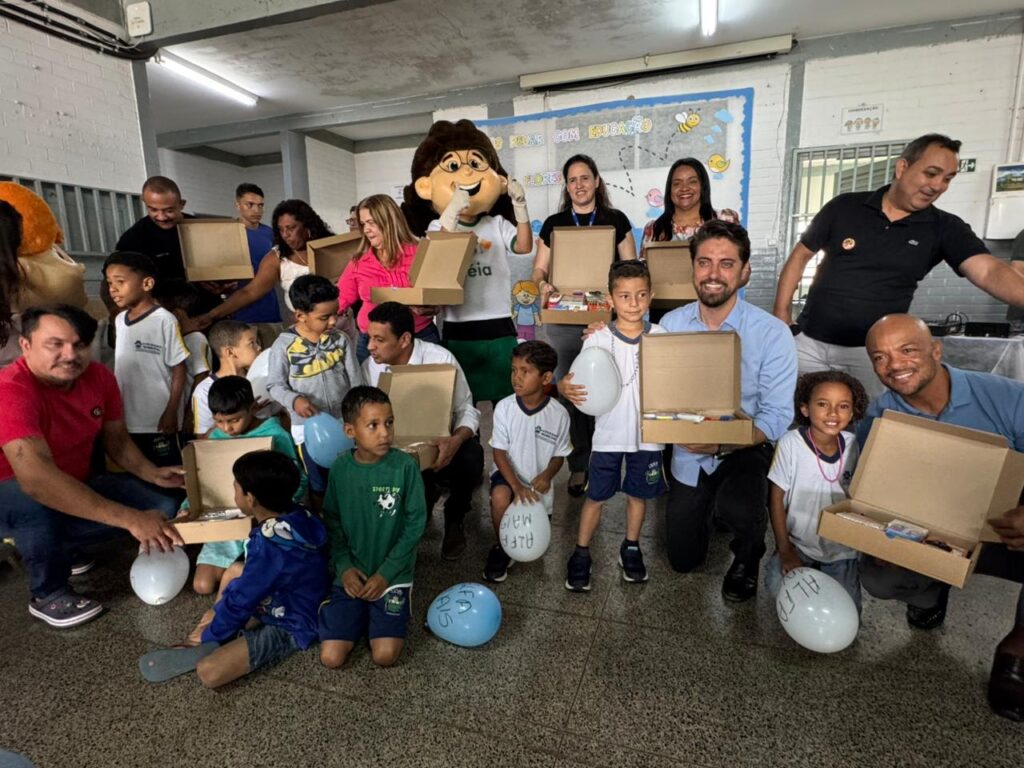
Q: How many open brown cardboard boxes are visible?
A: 9